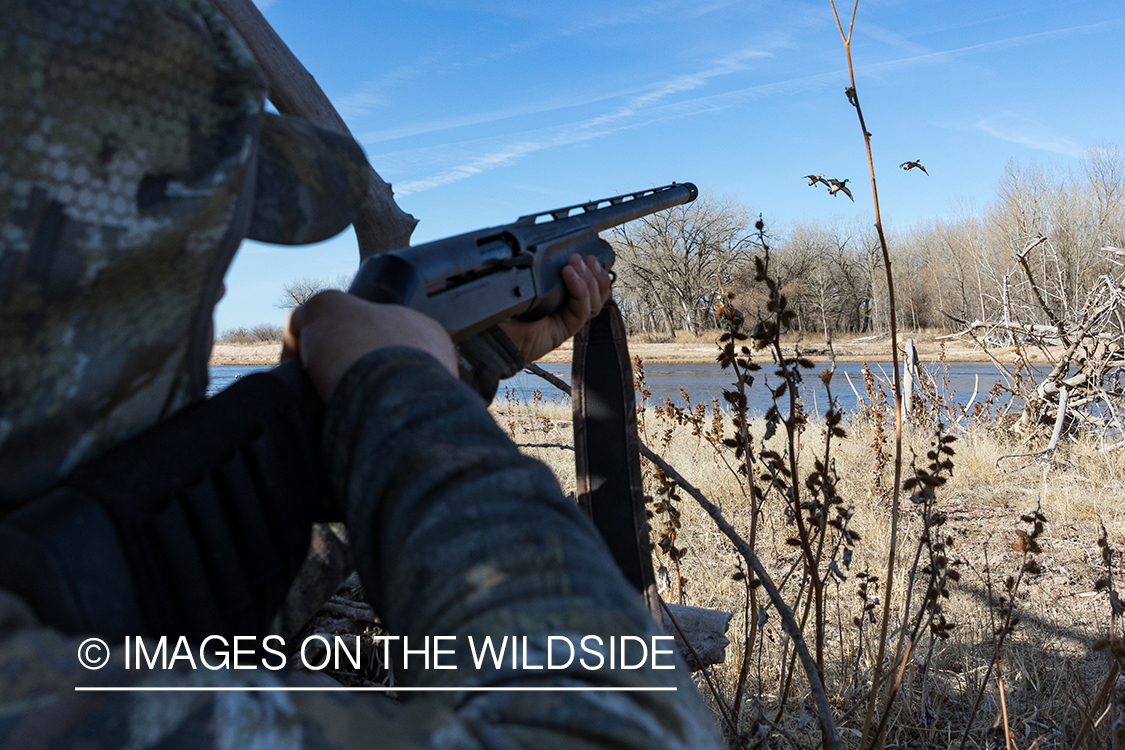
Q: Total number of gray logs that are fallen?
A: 1